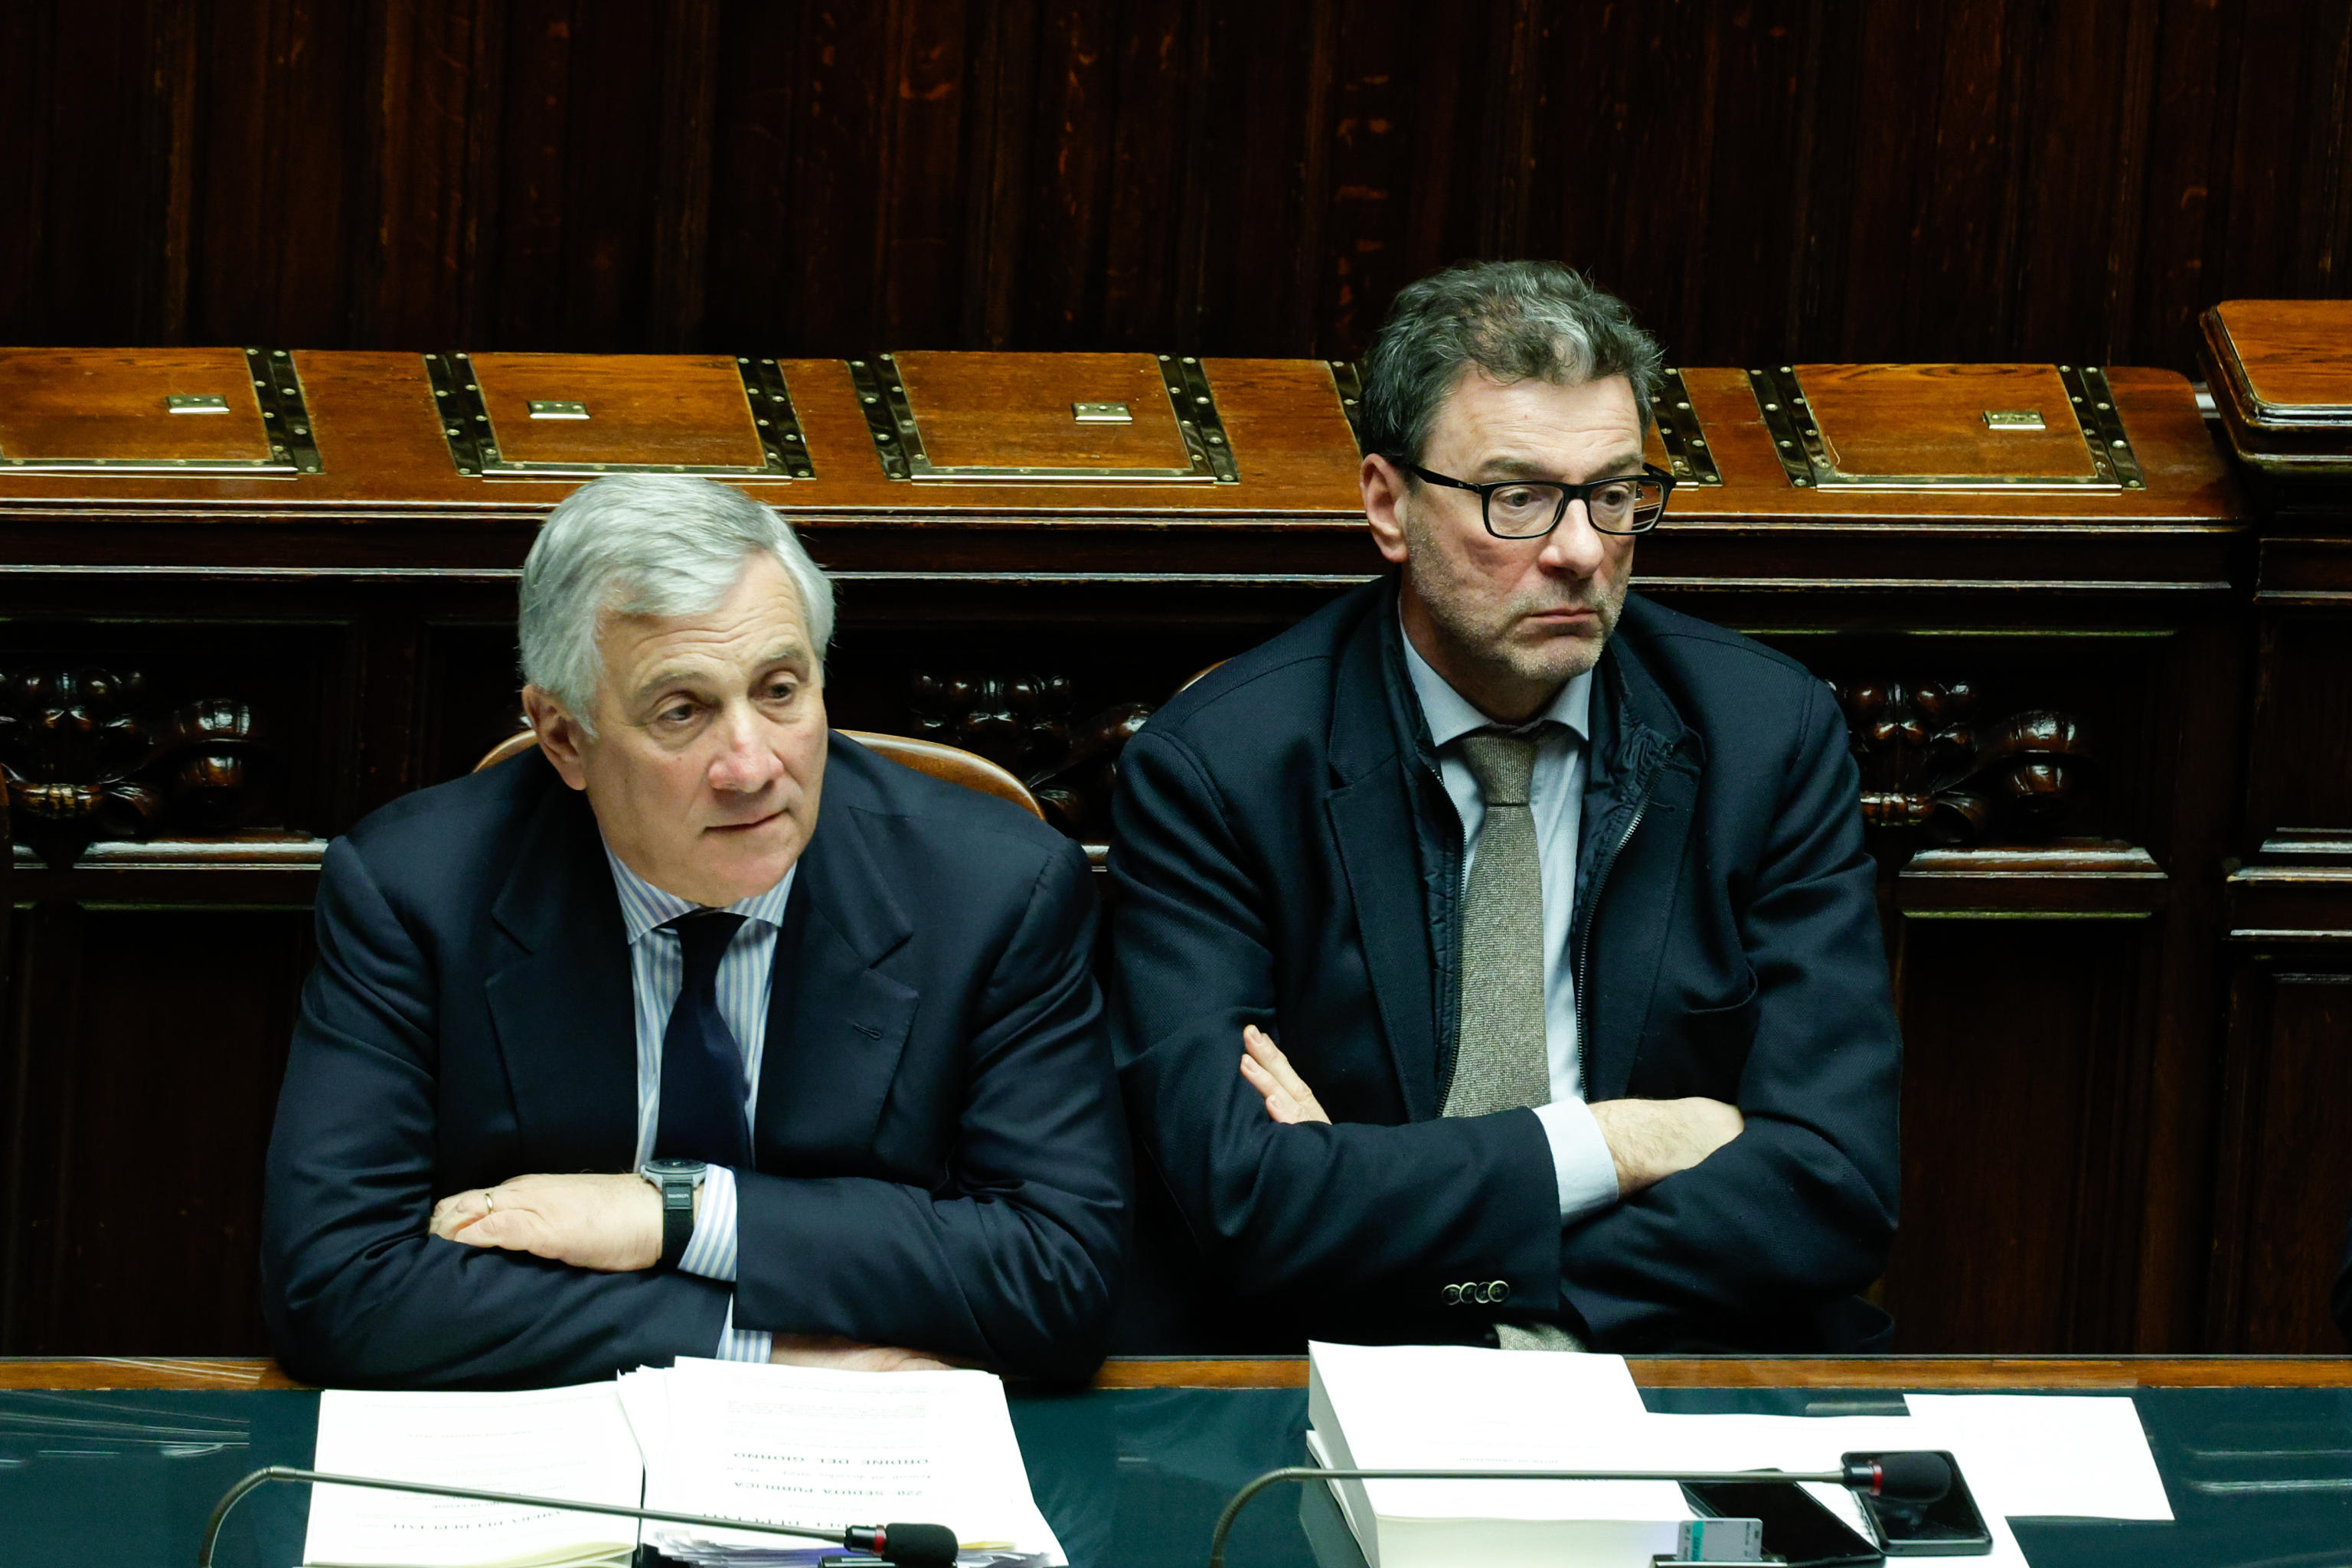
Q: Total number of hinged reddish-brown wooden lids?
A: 5